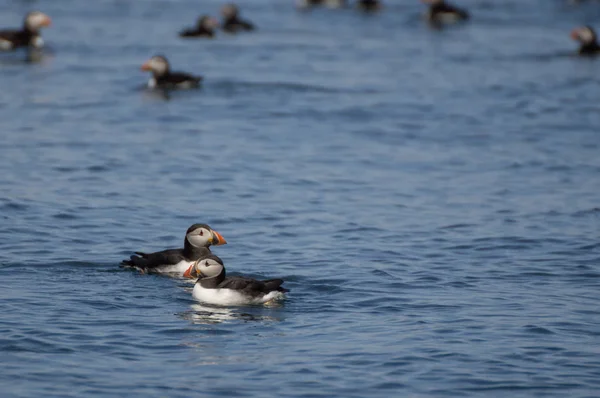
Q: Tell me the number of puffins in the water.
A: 10